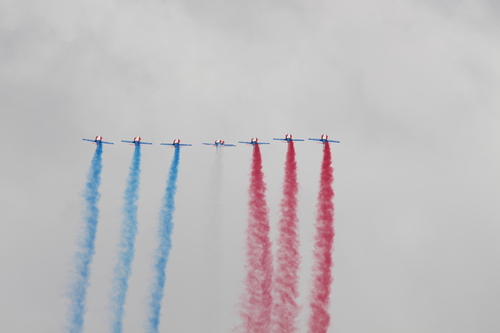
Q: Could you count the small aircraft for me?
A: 7